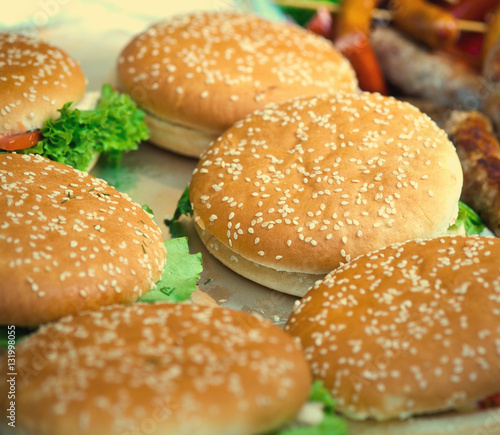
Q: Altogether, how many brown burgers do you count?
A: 6